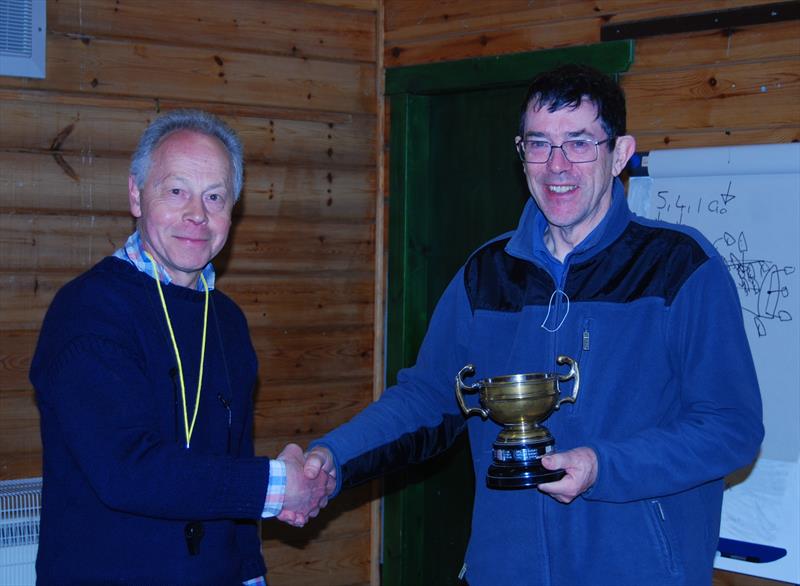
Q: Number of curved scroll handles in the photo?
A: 2